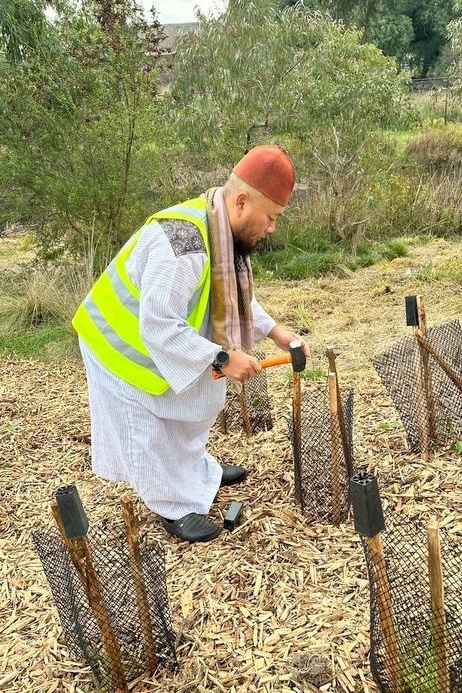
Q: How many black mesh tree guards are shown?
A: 5